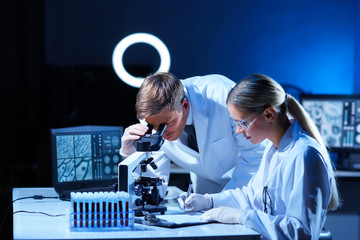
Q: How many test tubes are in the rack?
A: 10